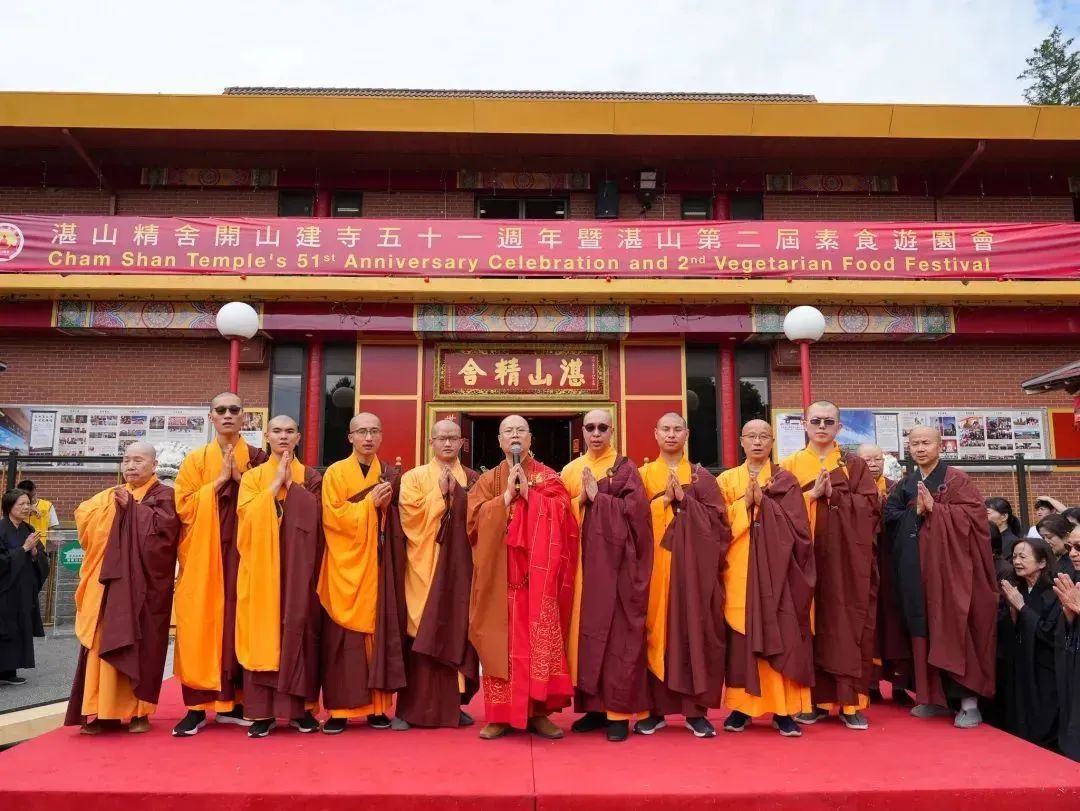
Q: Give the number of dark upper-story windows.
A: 5